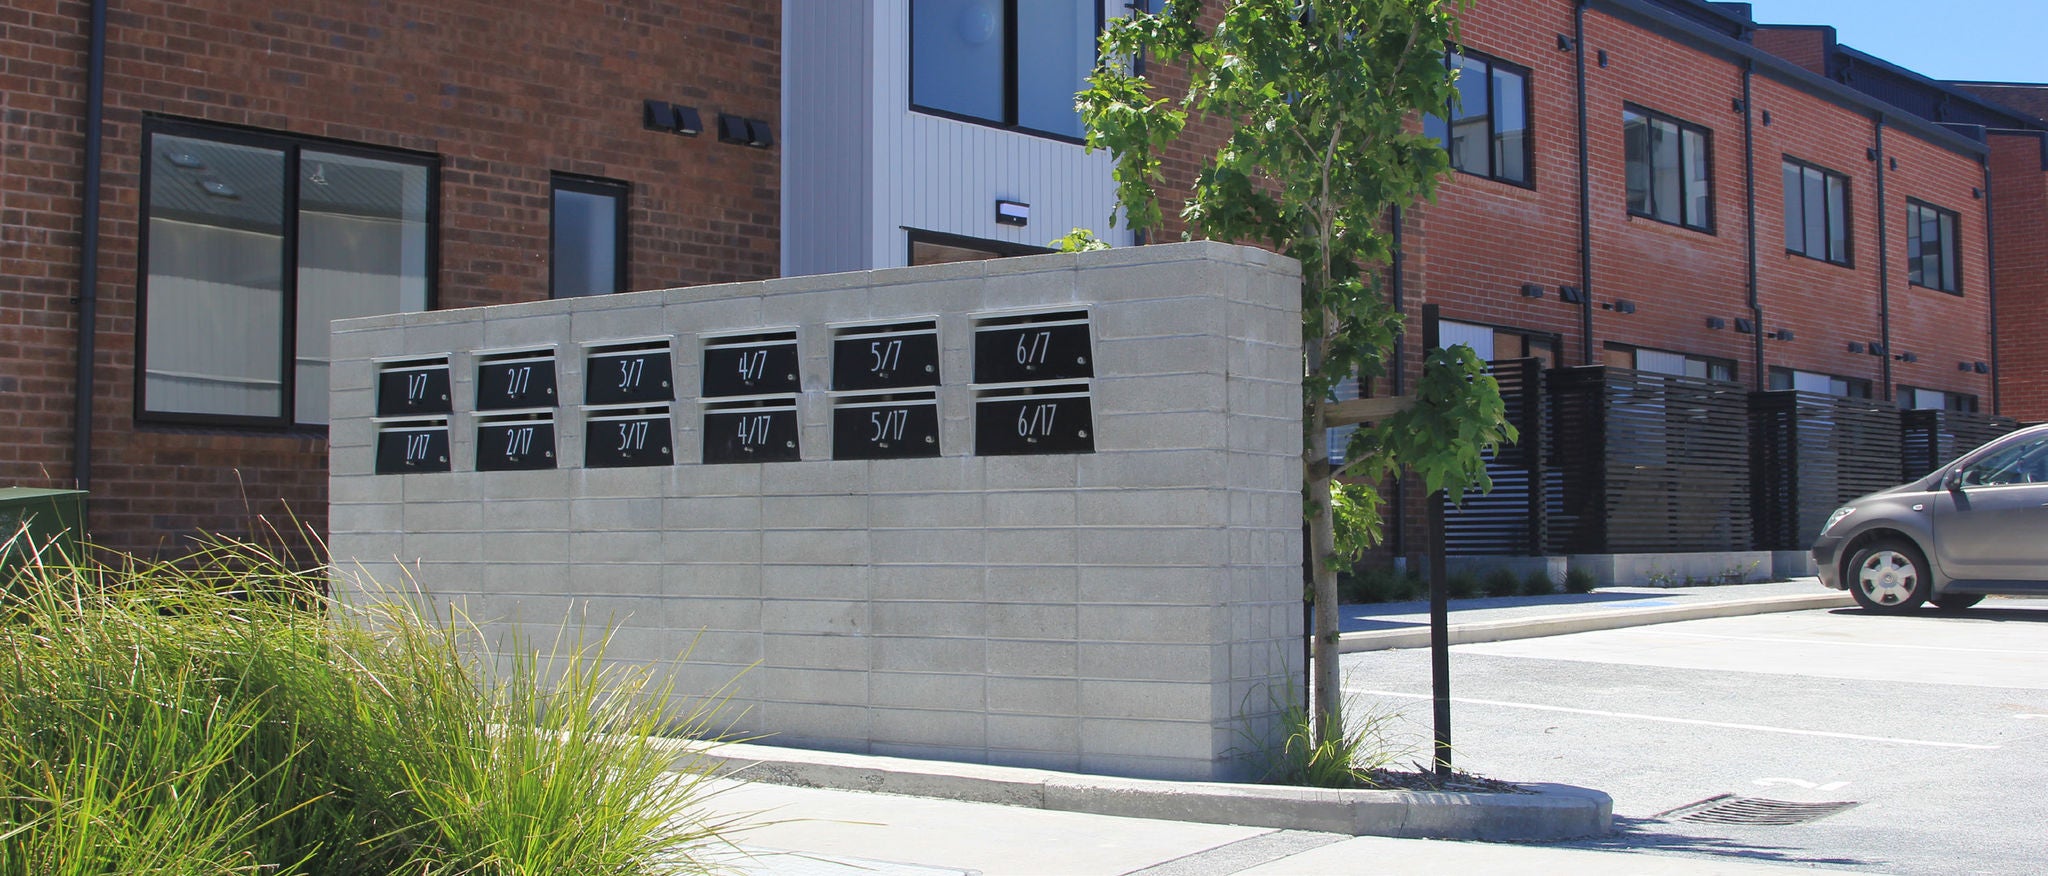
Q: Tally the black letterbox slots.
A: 12